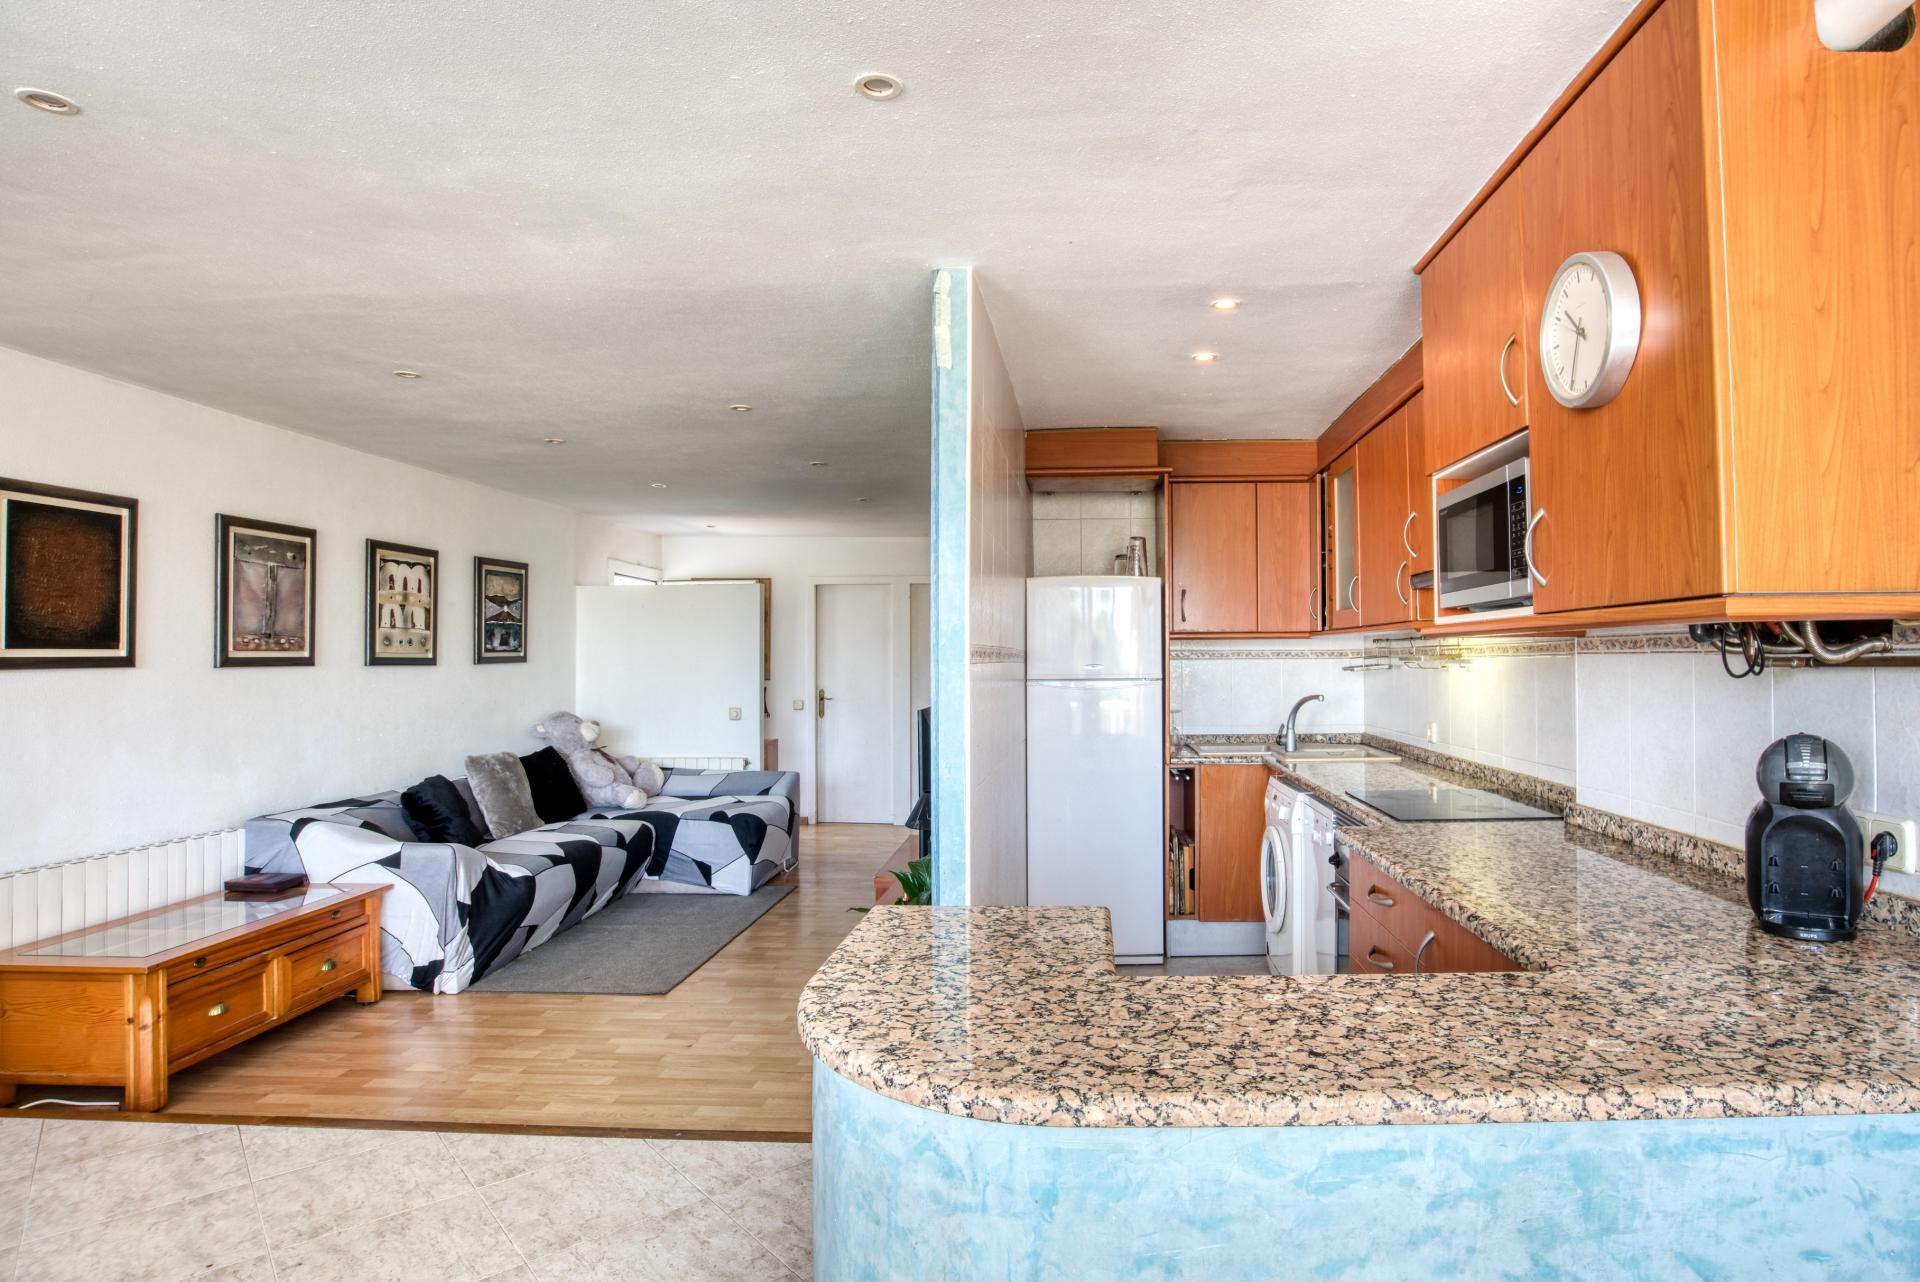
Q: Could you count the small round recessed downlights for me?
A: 11